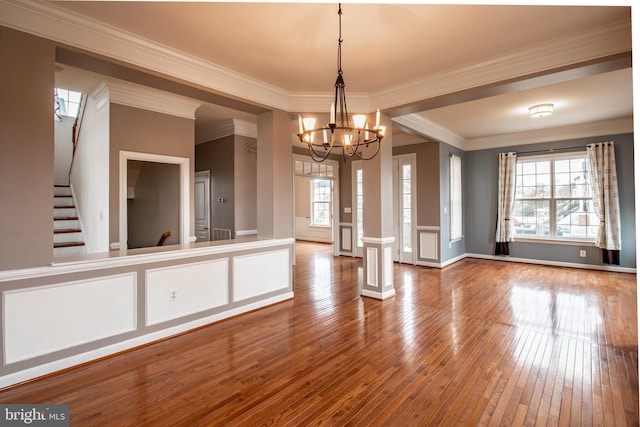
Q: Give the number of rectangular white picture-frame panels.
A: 7